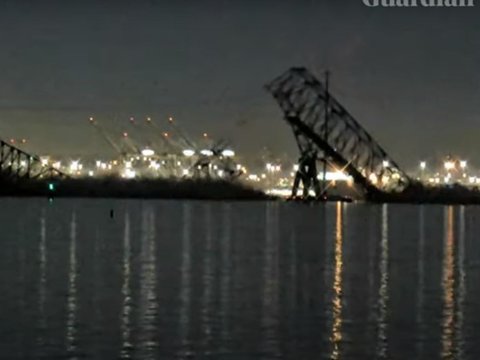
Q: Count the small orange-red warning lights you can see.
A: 9